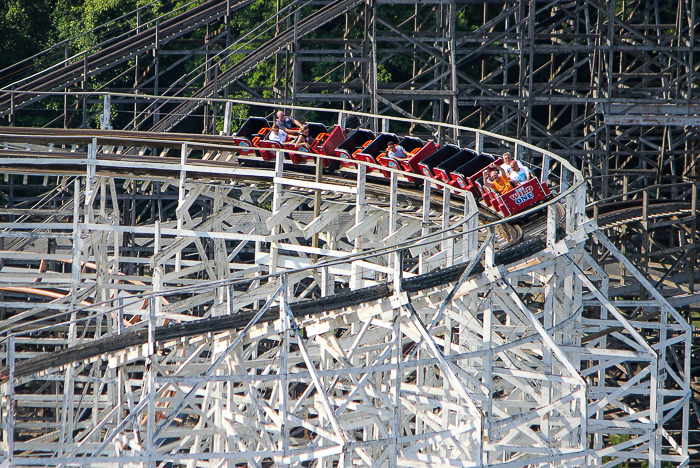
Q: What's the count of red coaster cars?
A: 4